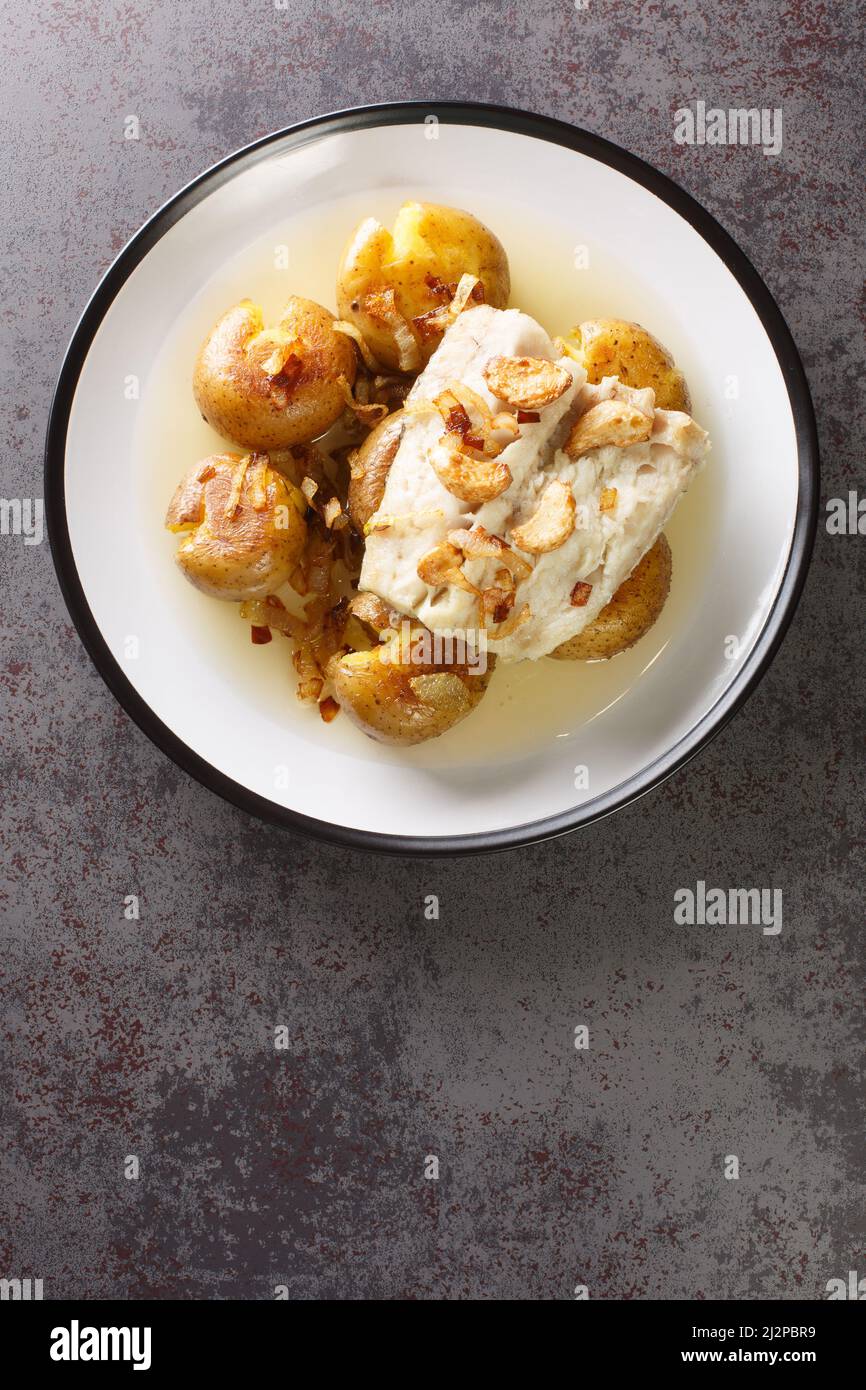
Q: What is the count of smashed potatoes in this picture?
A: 7